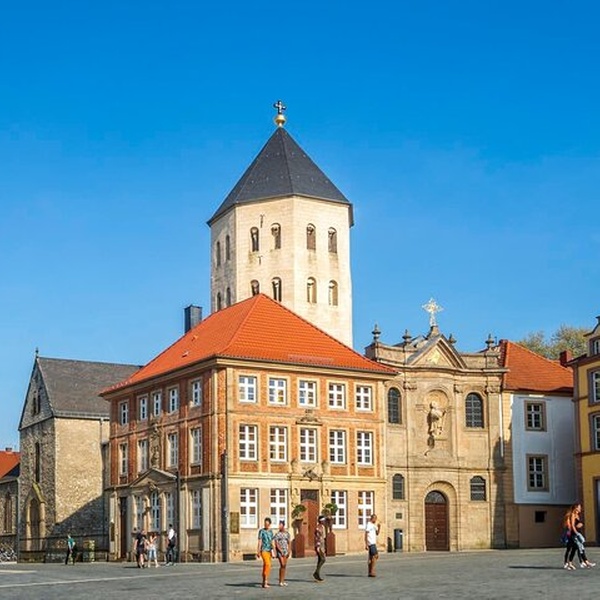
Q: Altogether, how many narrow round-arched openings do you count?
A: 12